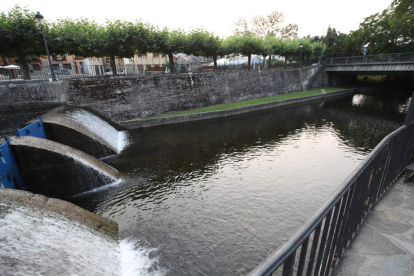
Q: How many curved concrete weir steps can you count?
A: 3